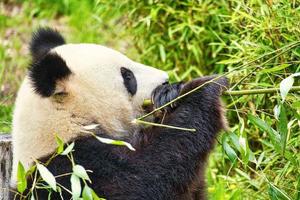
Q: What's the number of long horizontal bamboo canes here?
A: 1